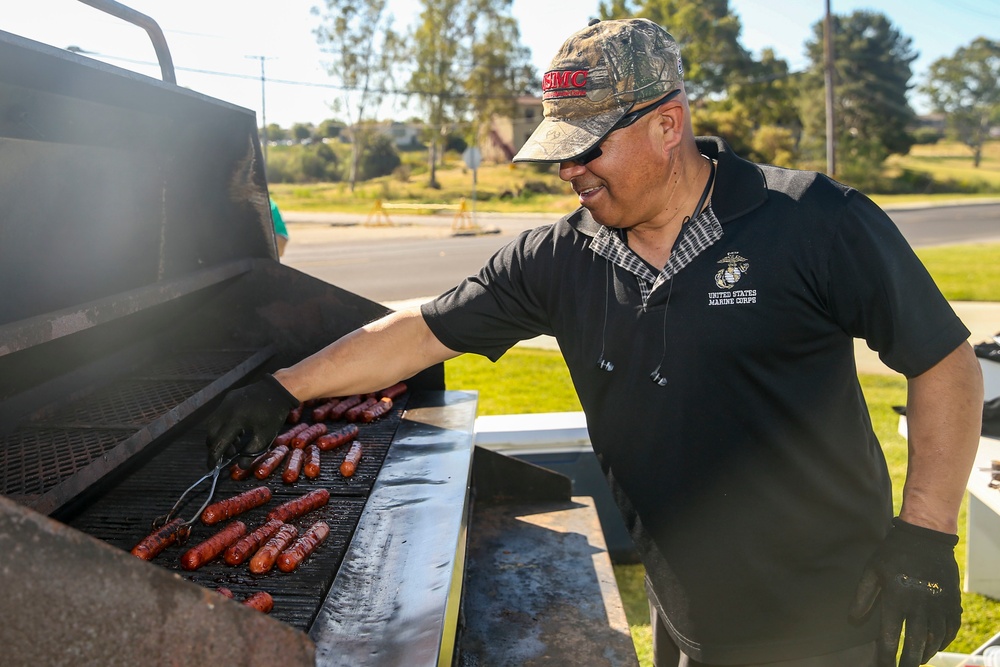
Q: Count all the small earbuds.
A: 2